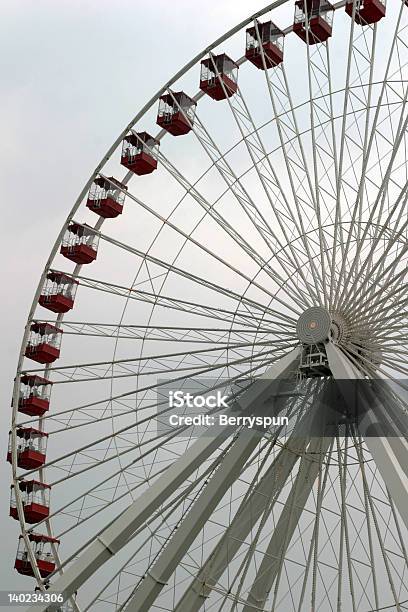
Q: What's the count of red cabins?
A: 14